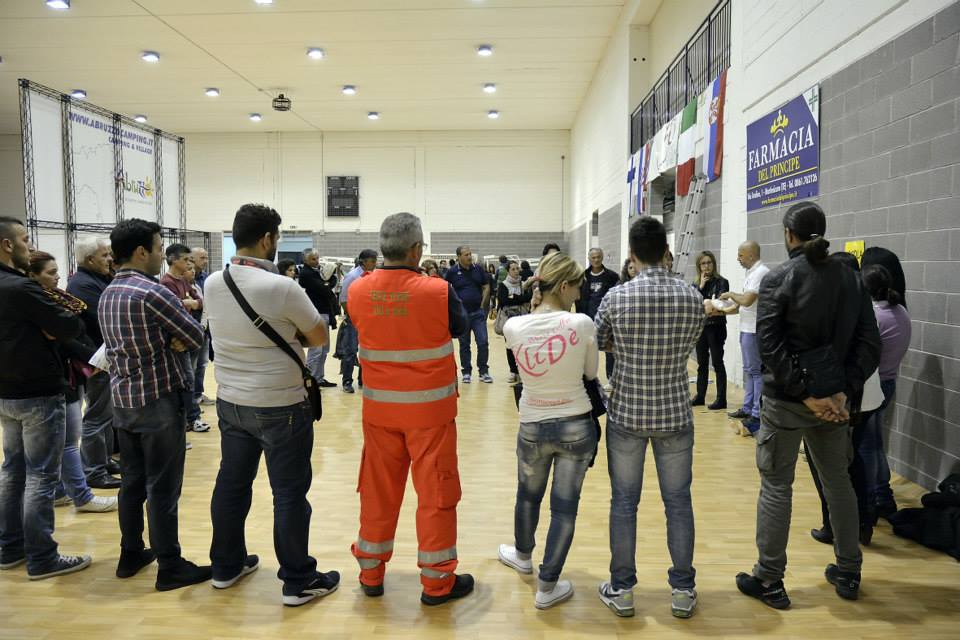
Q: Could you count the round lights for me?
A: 13